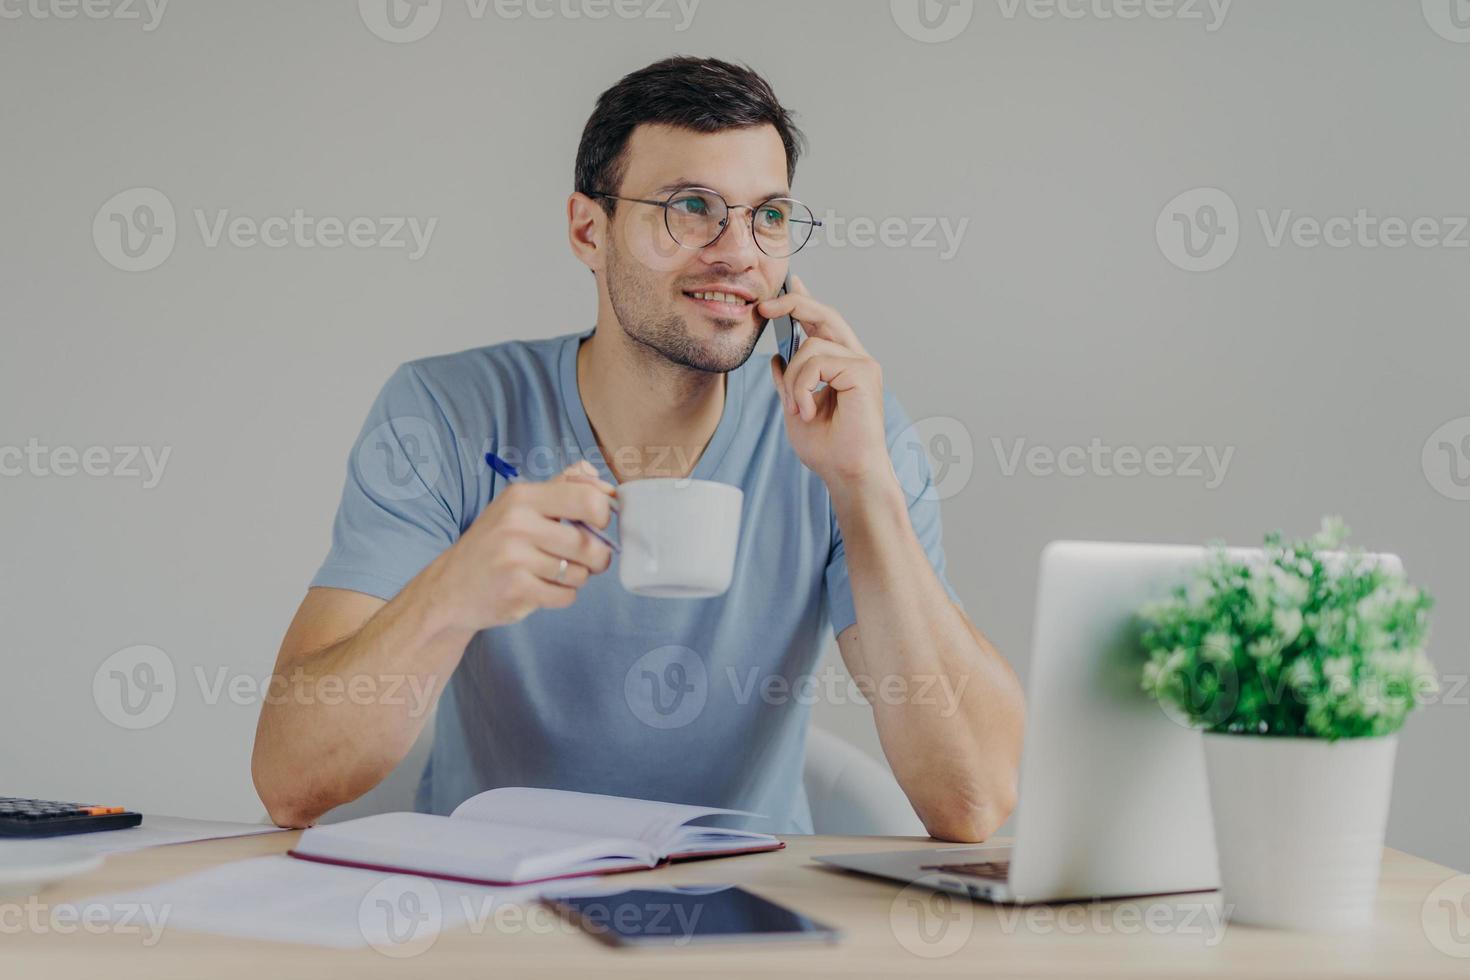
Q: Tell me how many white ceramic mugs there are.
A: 1